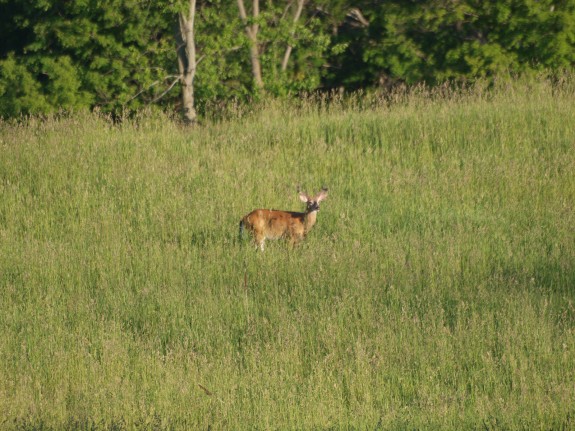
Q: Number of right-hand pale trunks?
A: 2